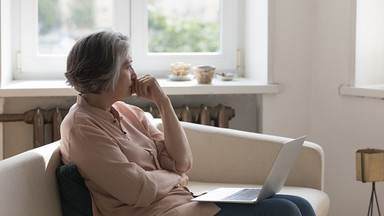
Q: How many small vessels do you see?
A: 3